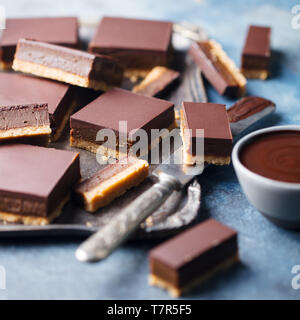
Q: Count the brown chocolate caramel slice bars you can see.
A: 13